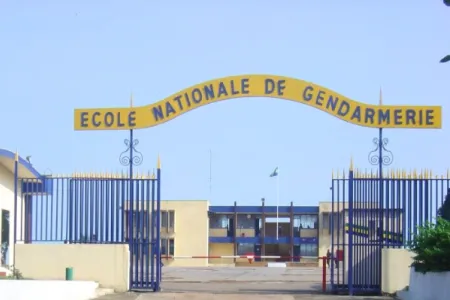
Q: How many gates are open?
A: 2